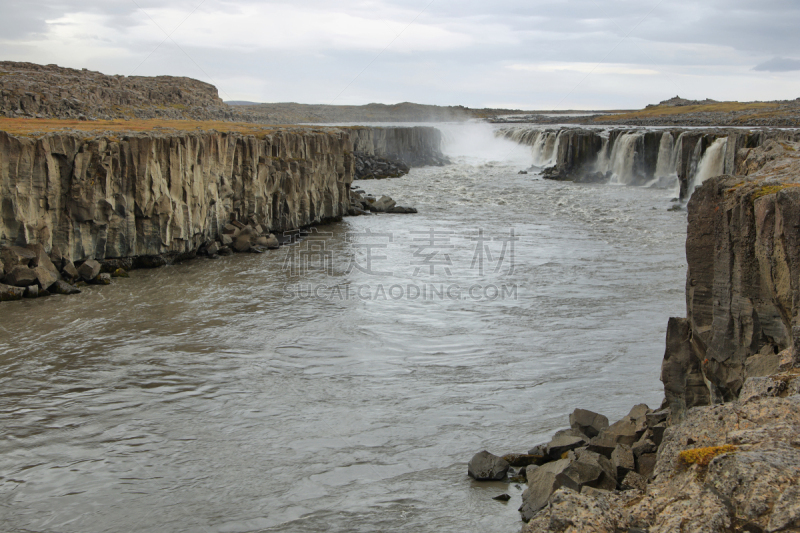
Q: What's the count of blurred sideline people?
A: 0